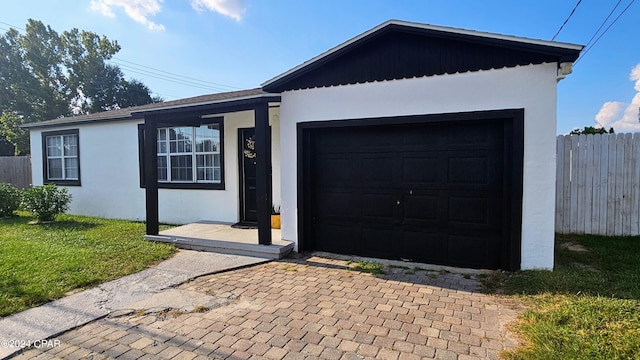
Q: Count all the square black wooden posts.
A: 2